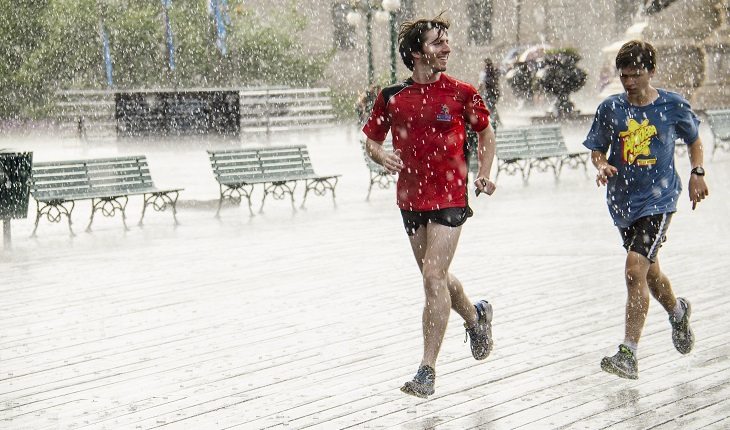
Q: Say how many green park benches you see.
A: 5